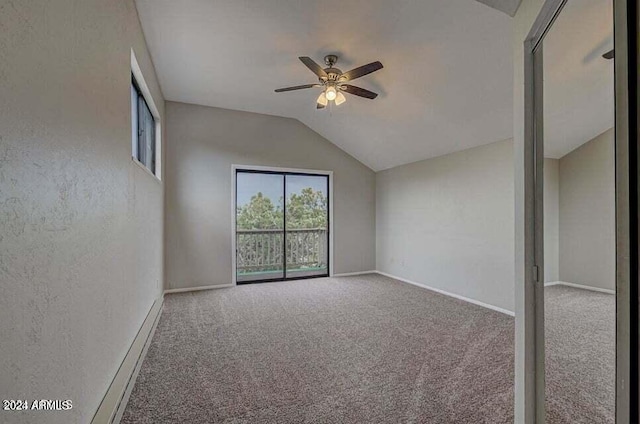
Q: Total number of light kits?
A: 1